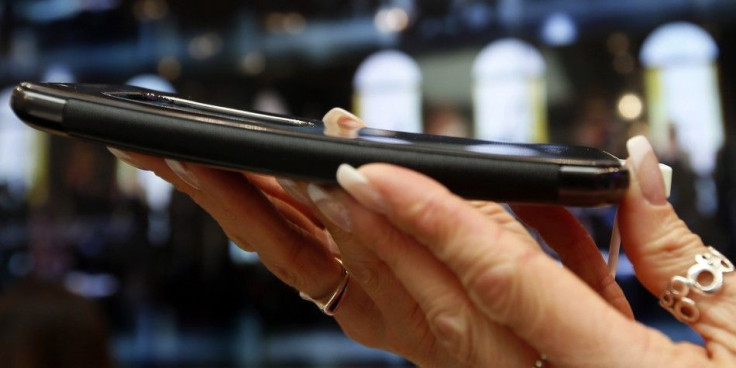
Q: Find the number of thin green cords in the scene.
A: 0